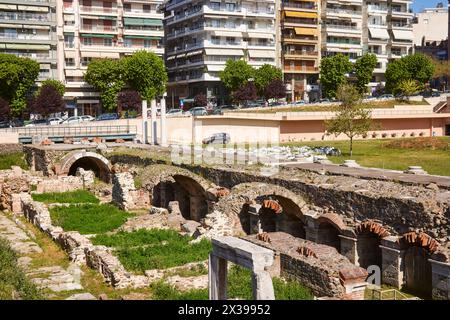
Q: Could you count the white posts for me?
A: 3